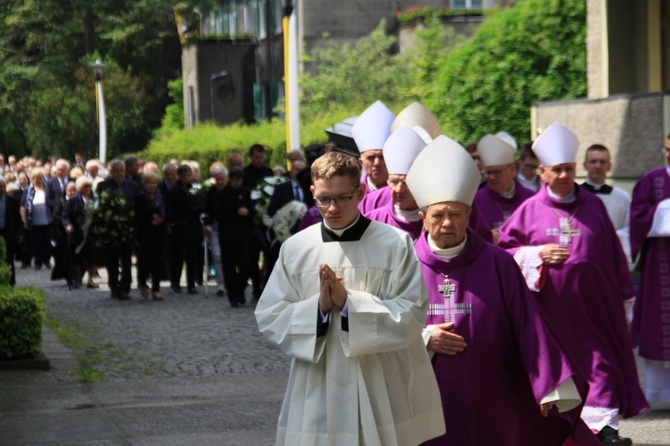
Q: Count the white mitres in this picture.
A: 6